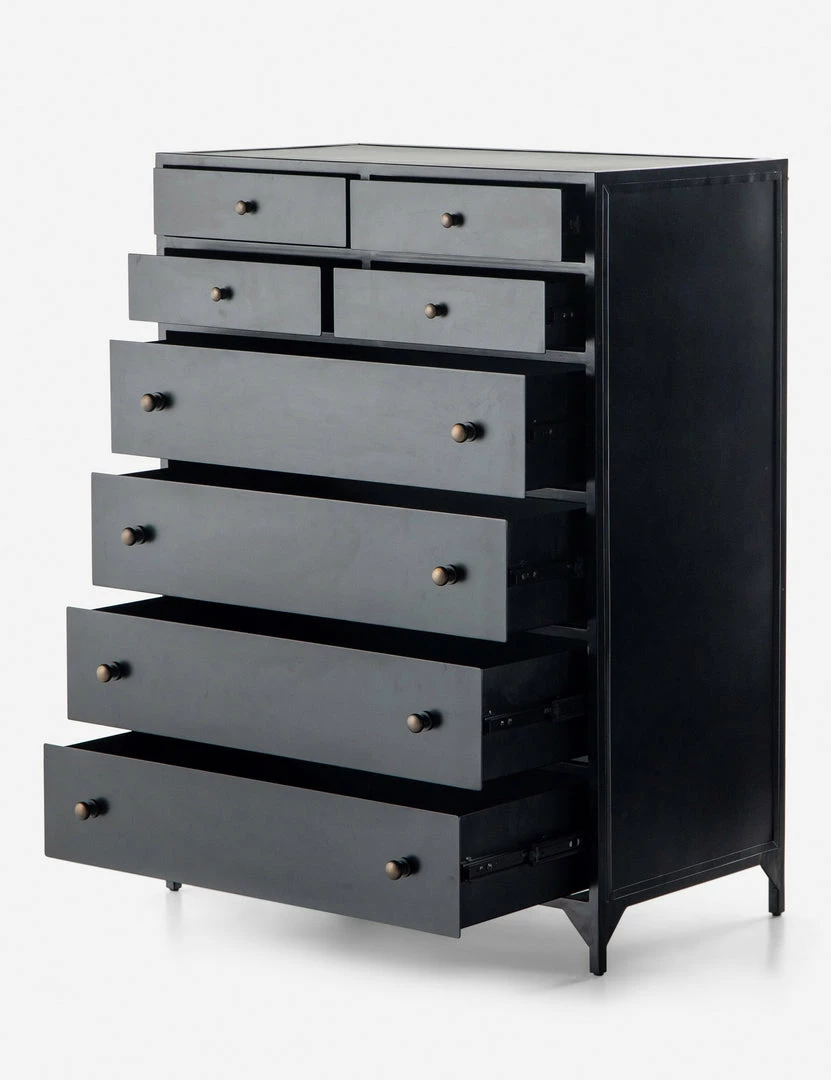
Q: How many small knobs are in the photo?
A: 4